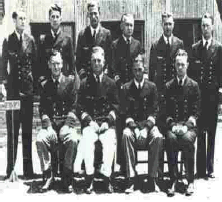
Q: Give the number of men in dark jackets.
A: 10